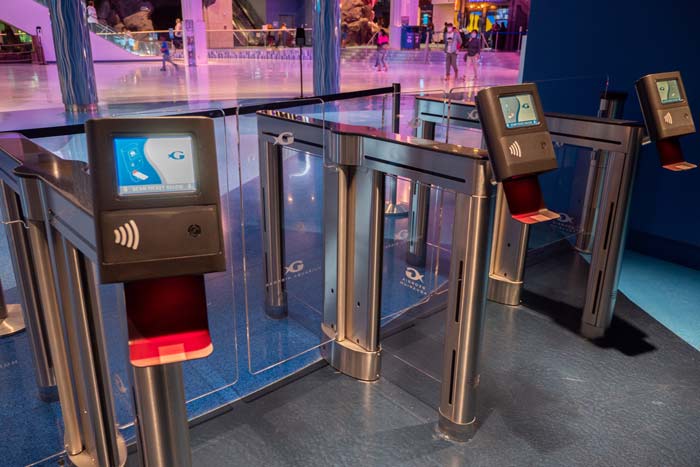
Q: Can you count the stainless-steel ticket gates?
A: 3